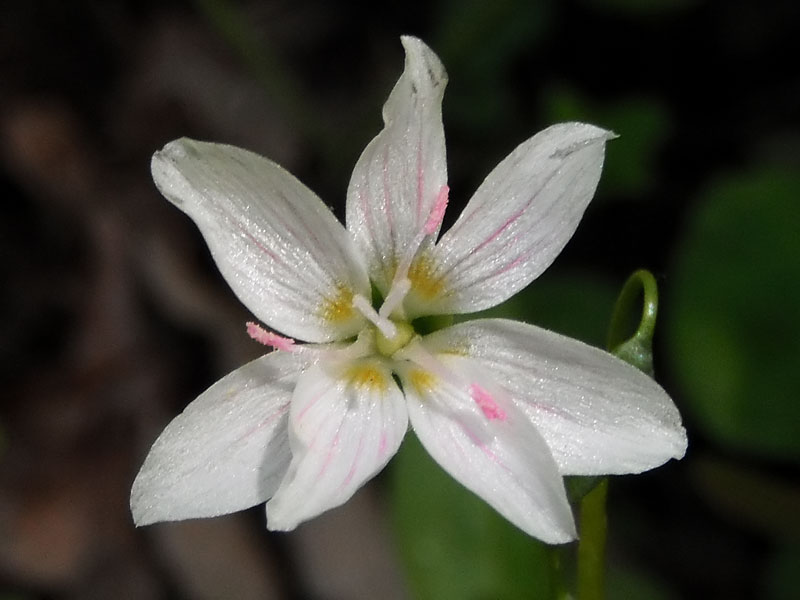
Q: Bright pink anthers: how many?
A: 3